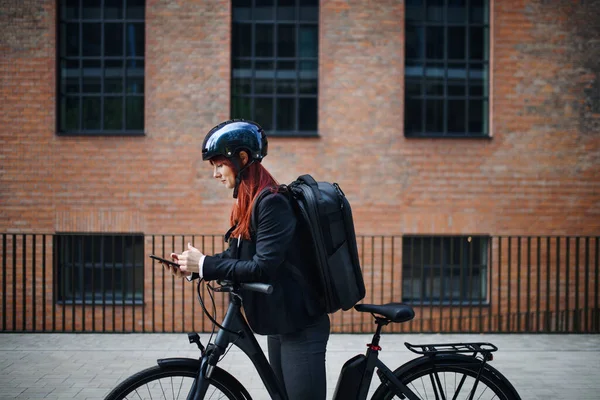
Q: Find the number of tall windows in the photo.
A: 3